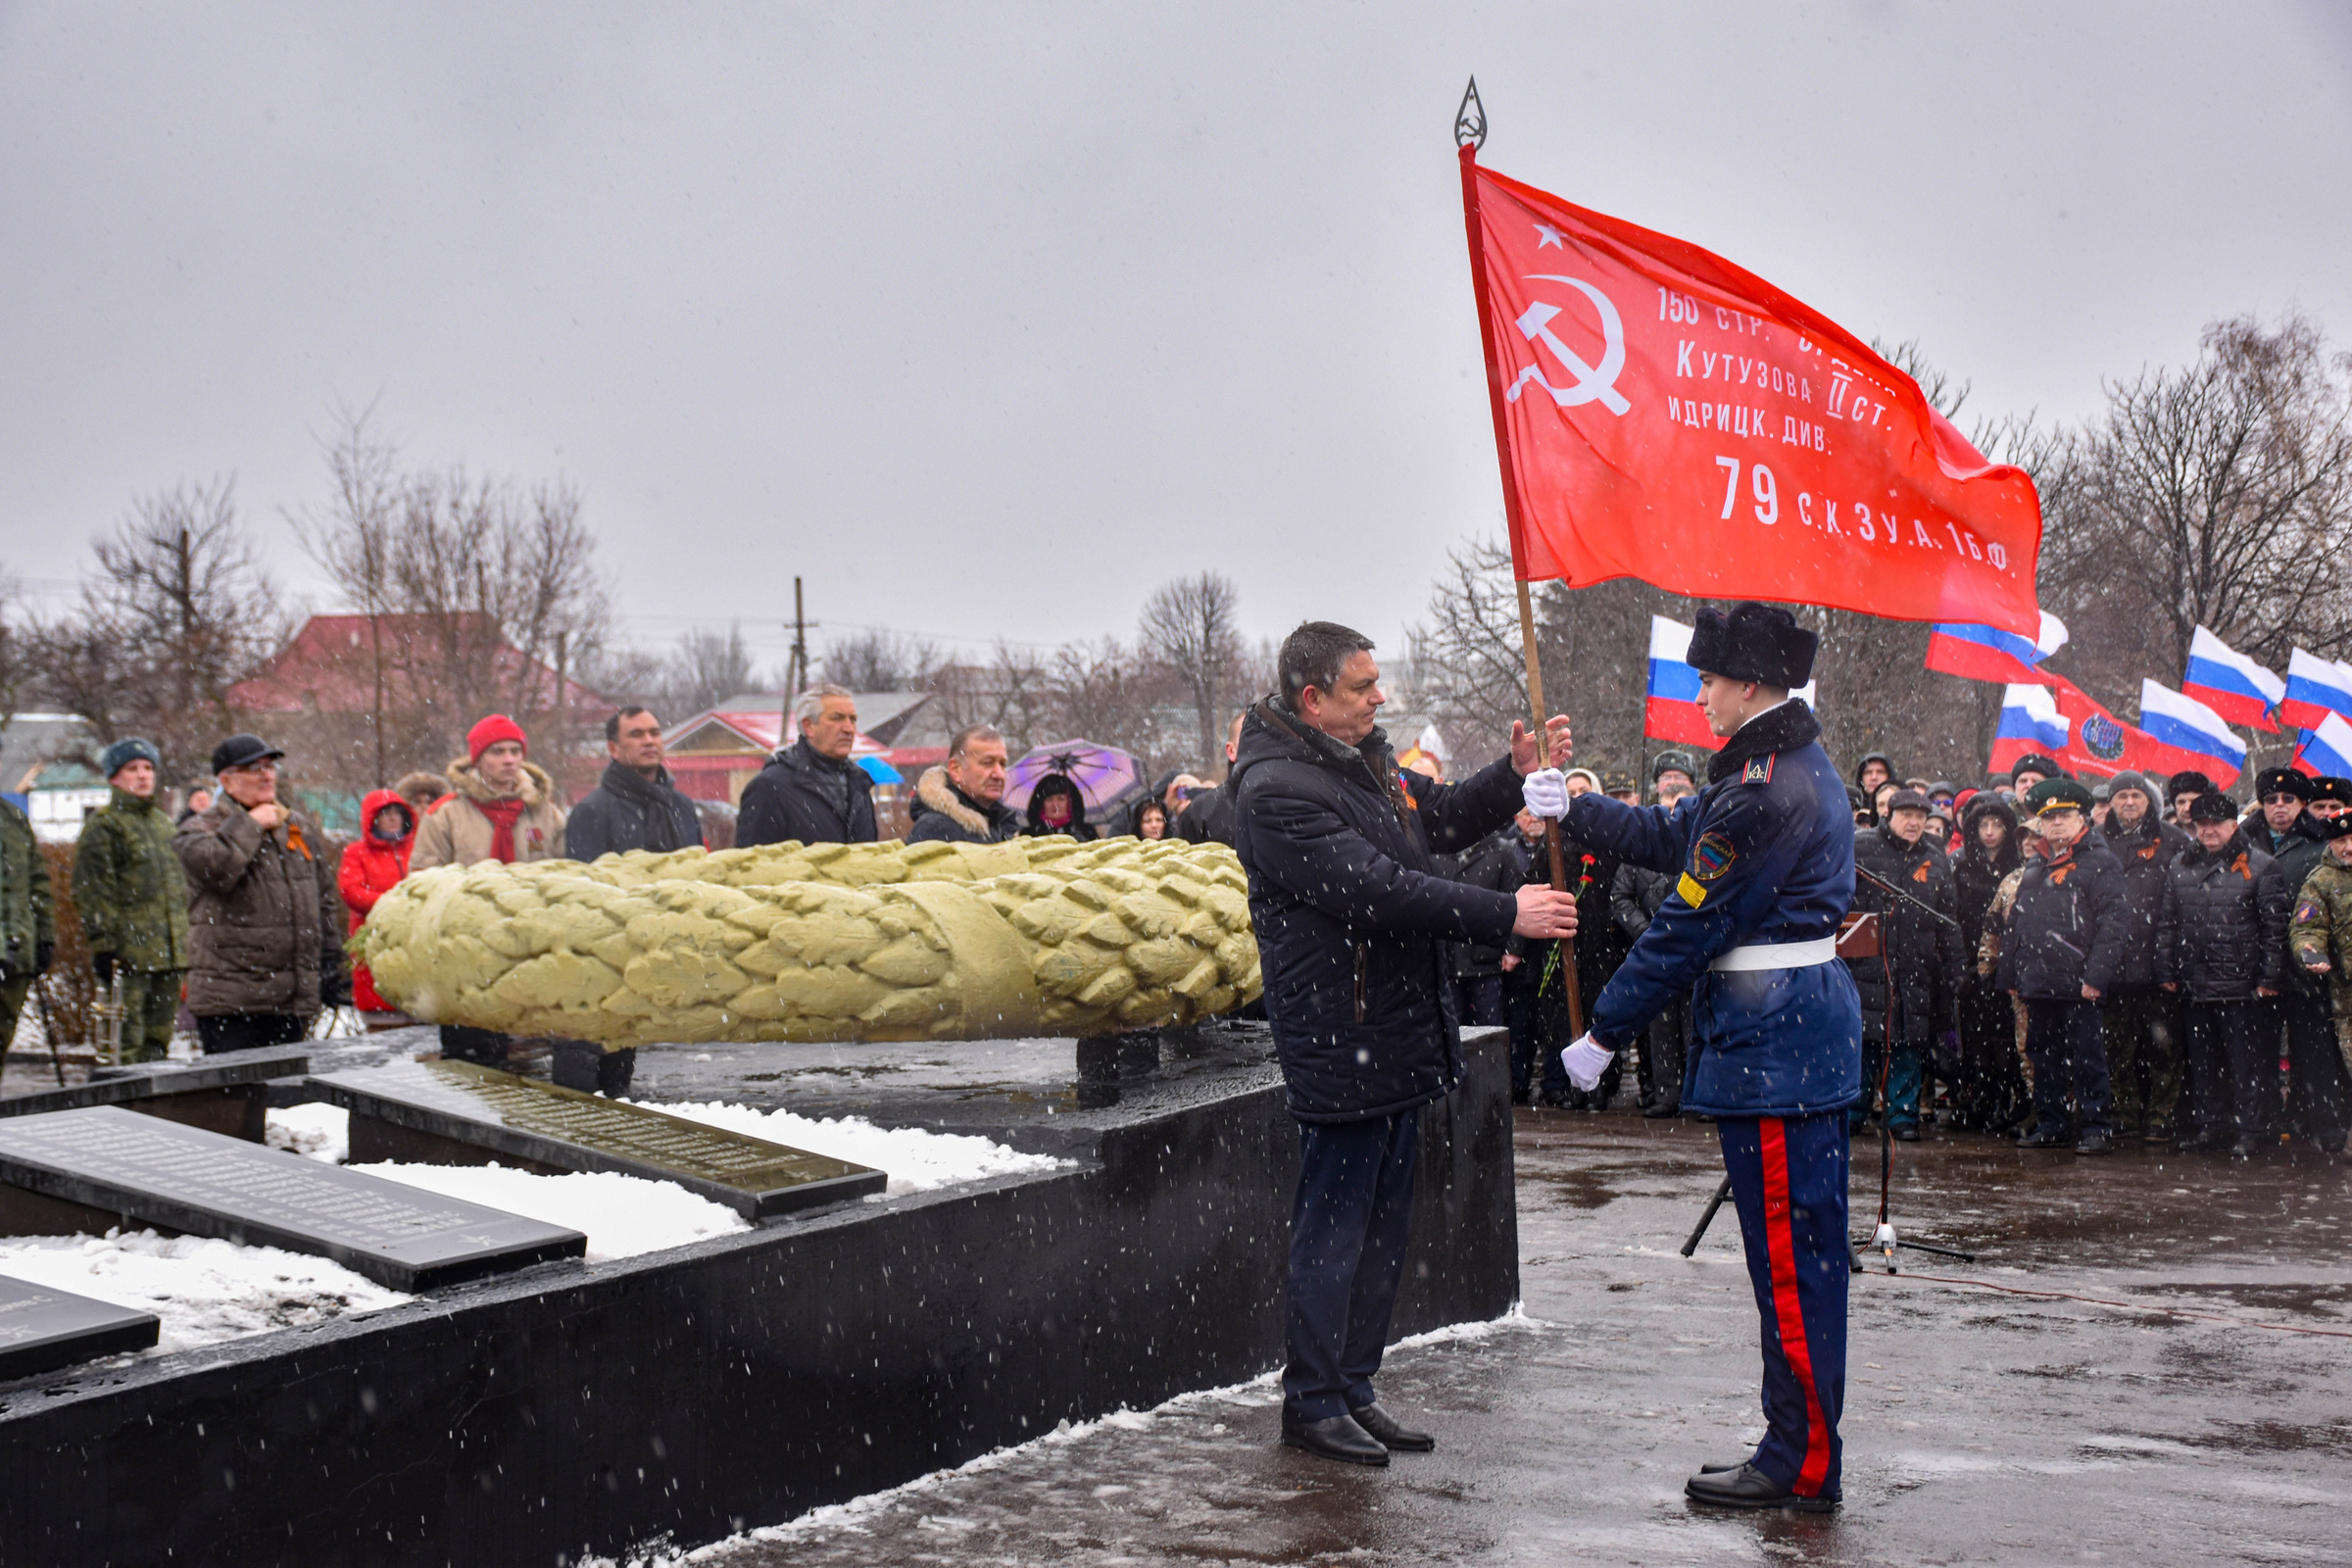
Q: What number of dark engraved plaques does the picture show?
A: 3